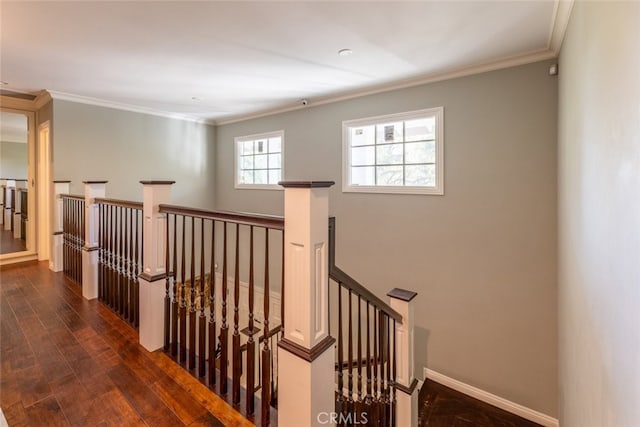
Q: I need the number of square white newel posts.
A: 5